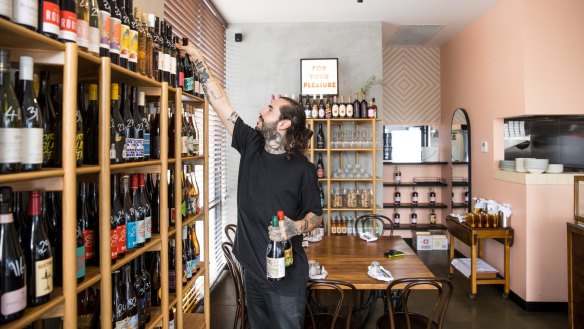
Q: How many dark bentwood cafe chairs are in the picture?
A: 5